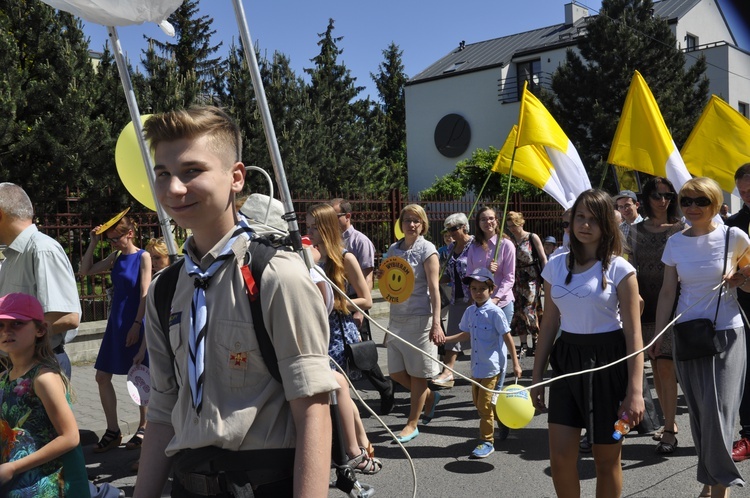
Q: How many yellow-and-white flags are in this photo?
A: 4